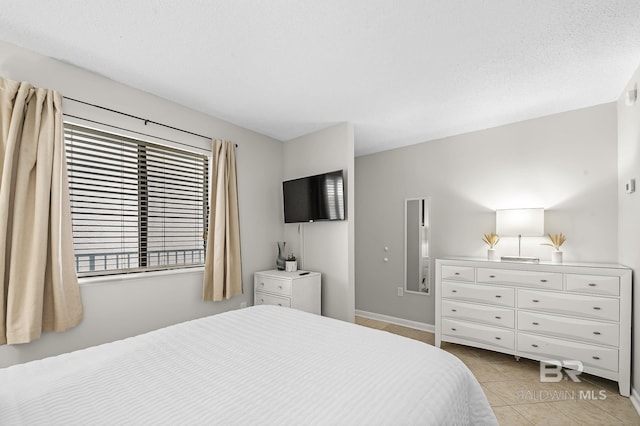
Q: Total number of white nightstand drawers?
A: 2